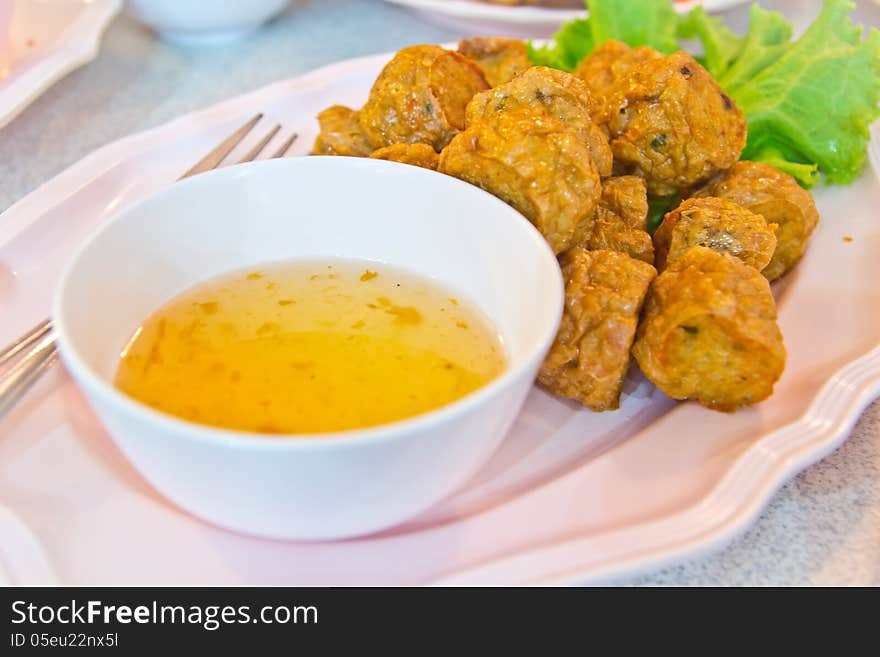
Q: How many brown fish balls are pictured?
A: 13